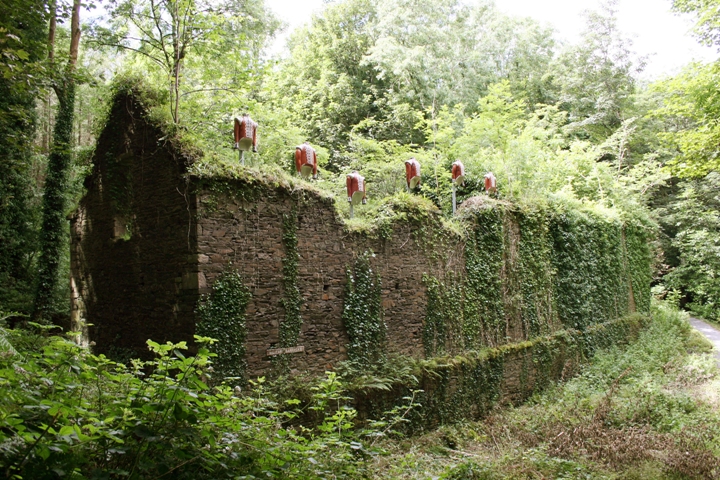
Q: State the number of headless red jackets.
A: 6